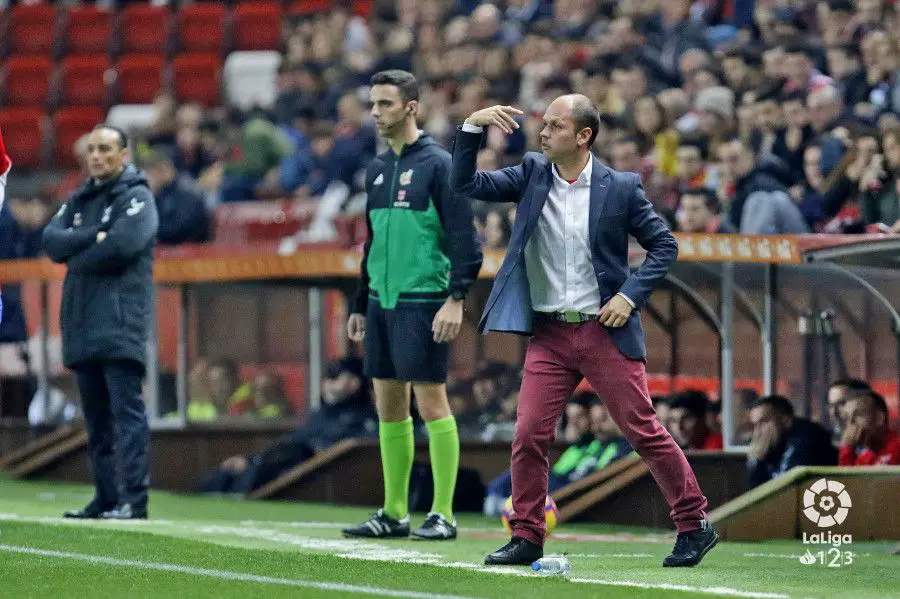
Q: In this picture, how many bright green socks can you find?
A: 2